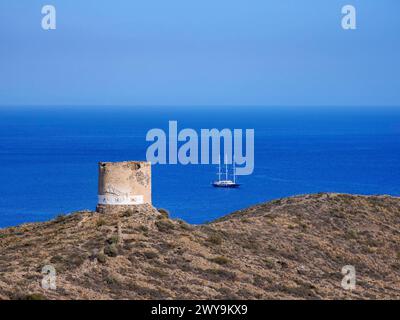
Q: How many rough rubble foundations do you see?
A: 1